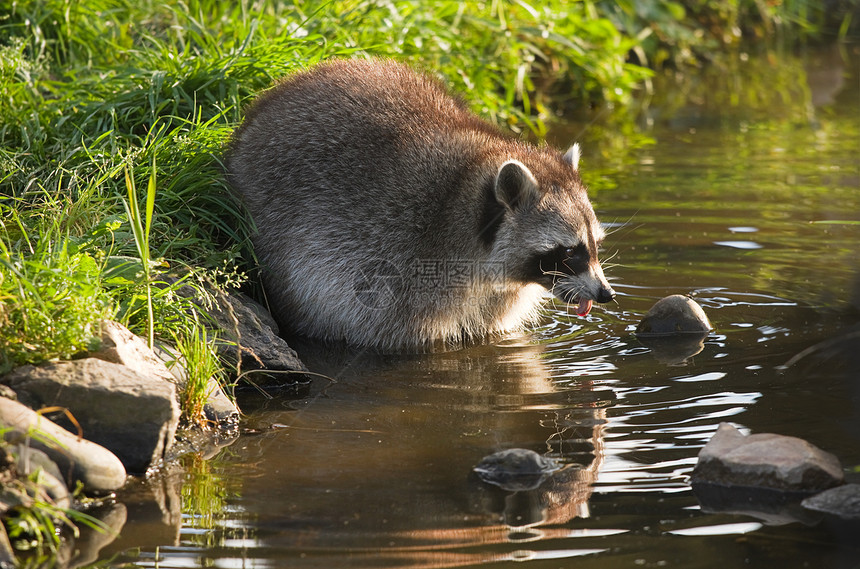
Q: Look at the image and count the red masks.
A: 0